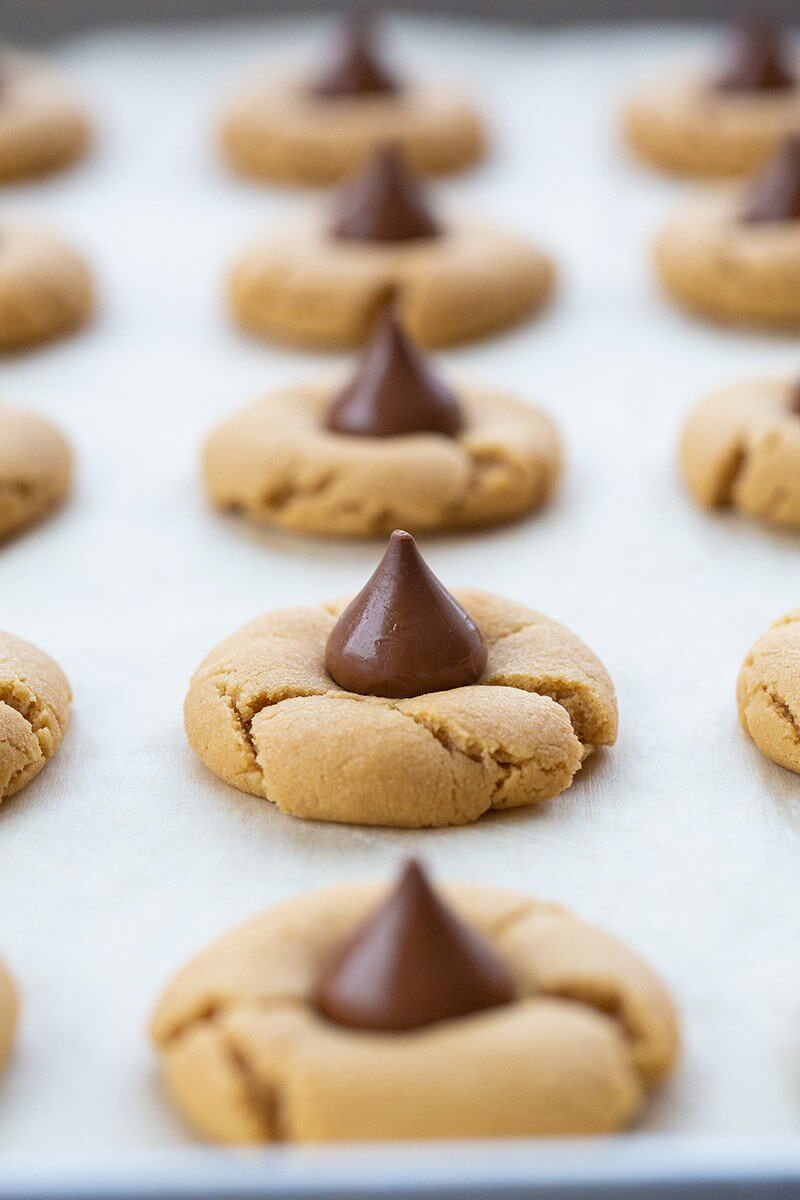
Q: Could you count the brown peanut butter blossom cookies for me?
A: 14